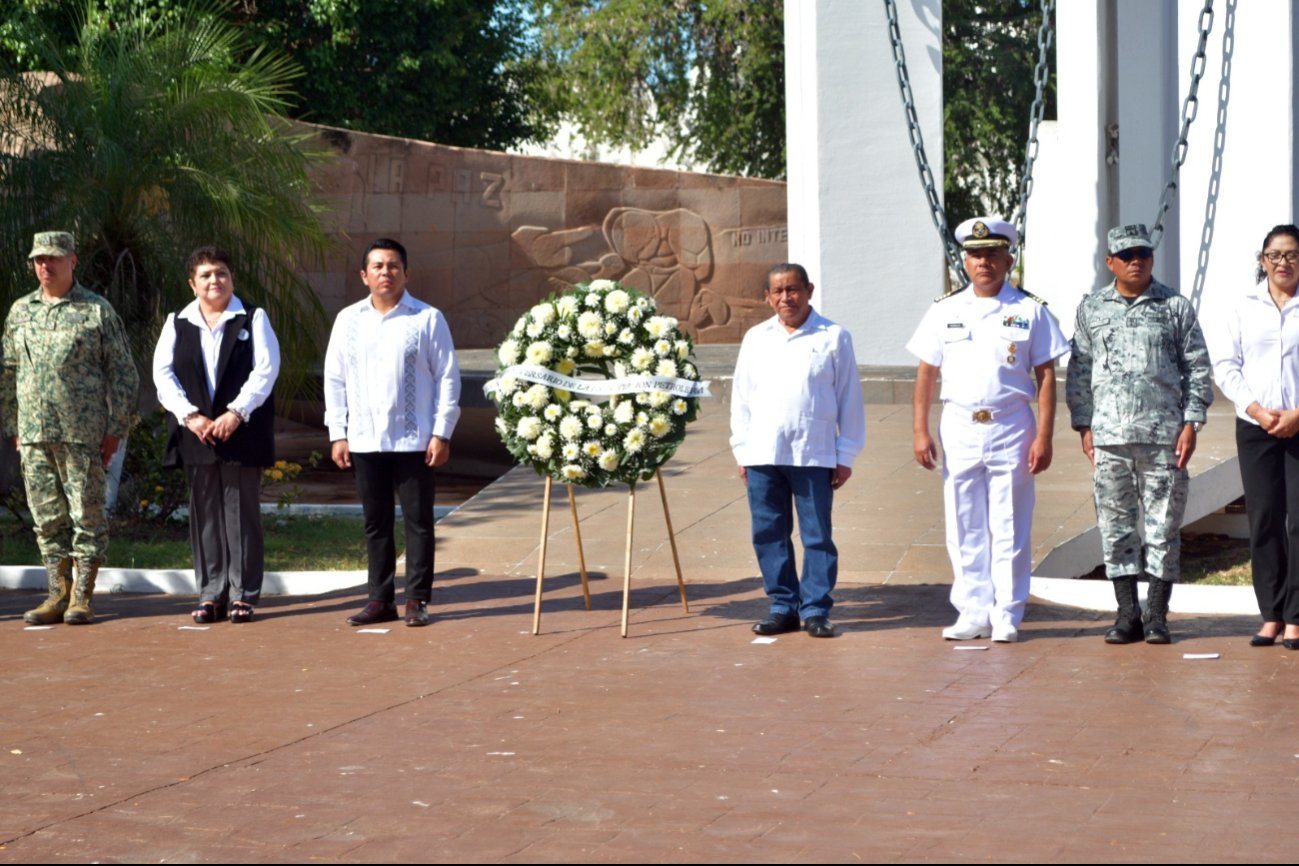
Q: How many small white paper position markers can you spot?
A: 6